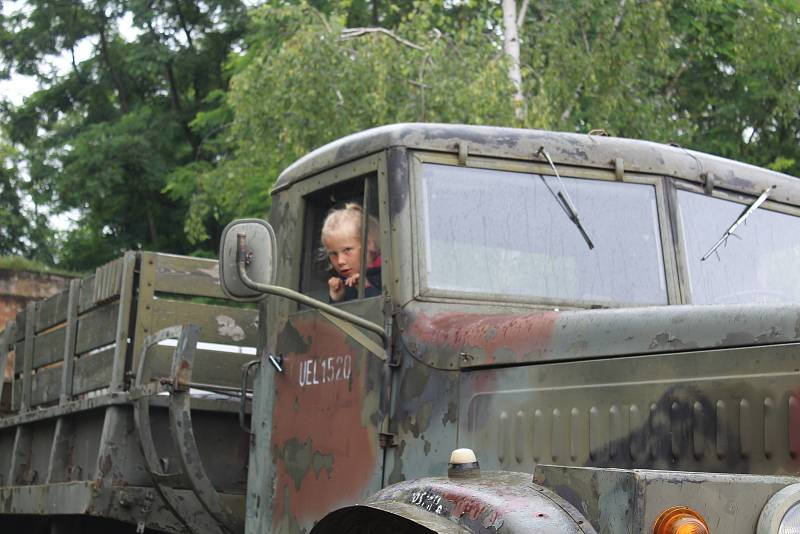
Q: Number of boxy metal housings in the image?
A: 1